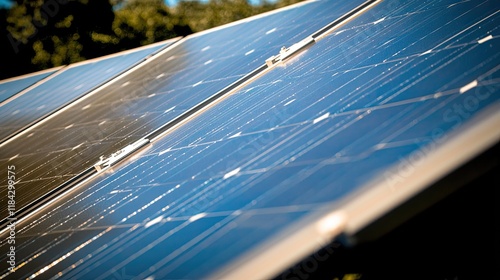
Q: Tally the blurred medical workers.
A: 0